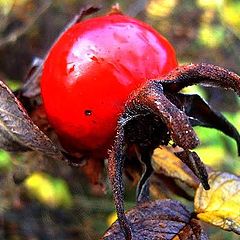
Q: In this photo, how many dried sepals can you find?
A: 5